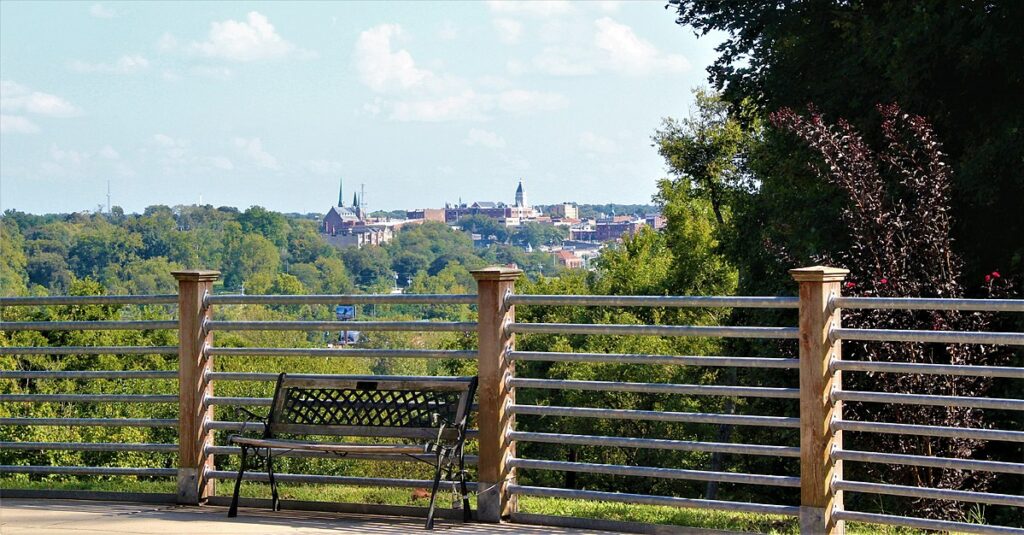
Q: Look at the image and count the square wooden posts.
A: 3